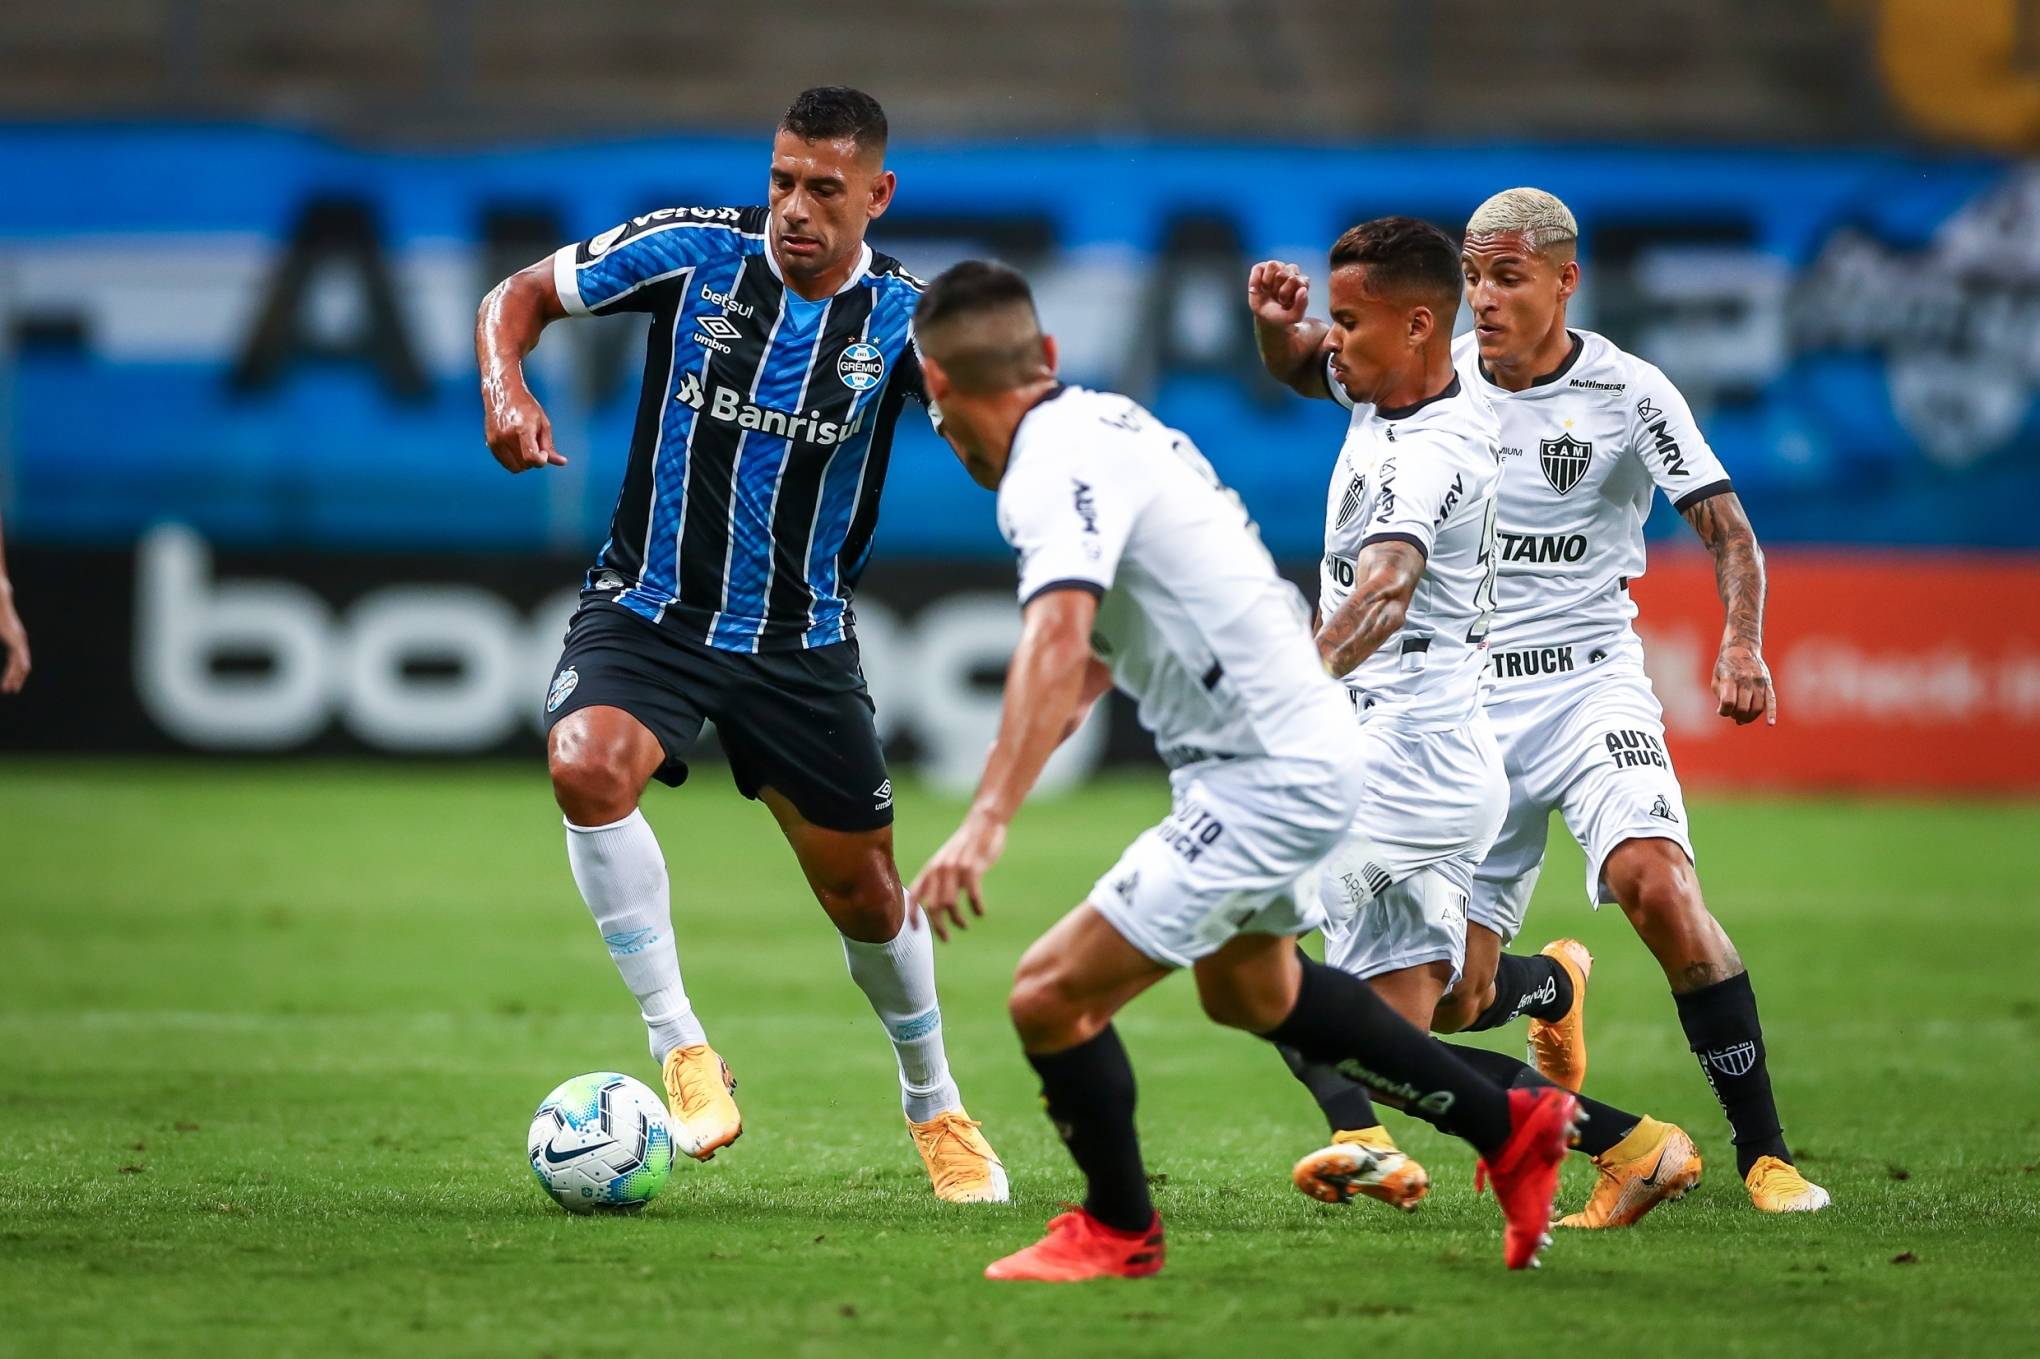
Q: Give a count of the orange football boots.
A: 6